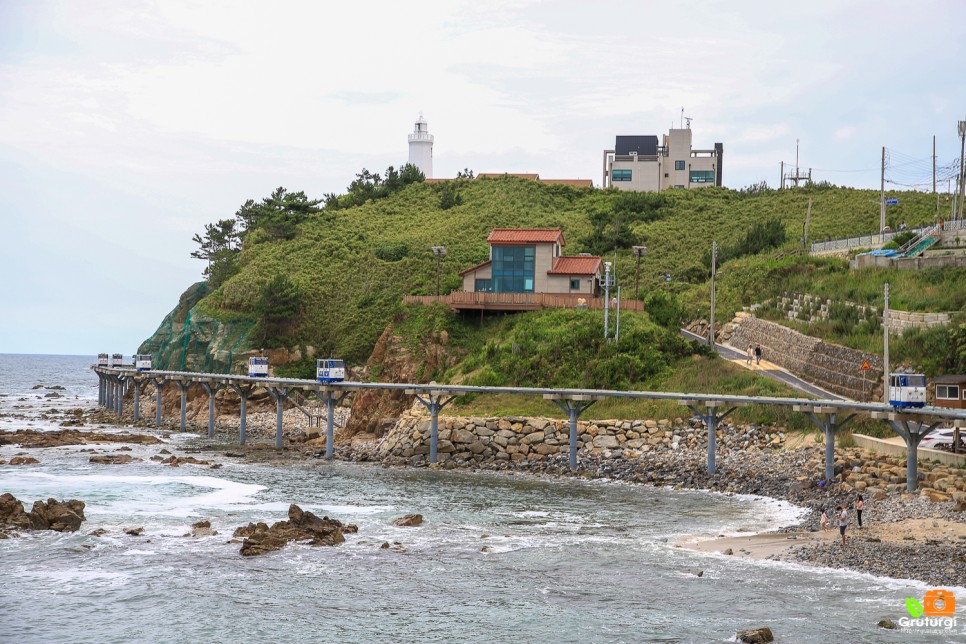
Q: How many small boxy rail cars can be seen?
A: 6